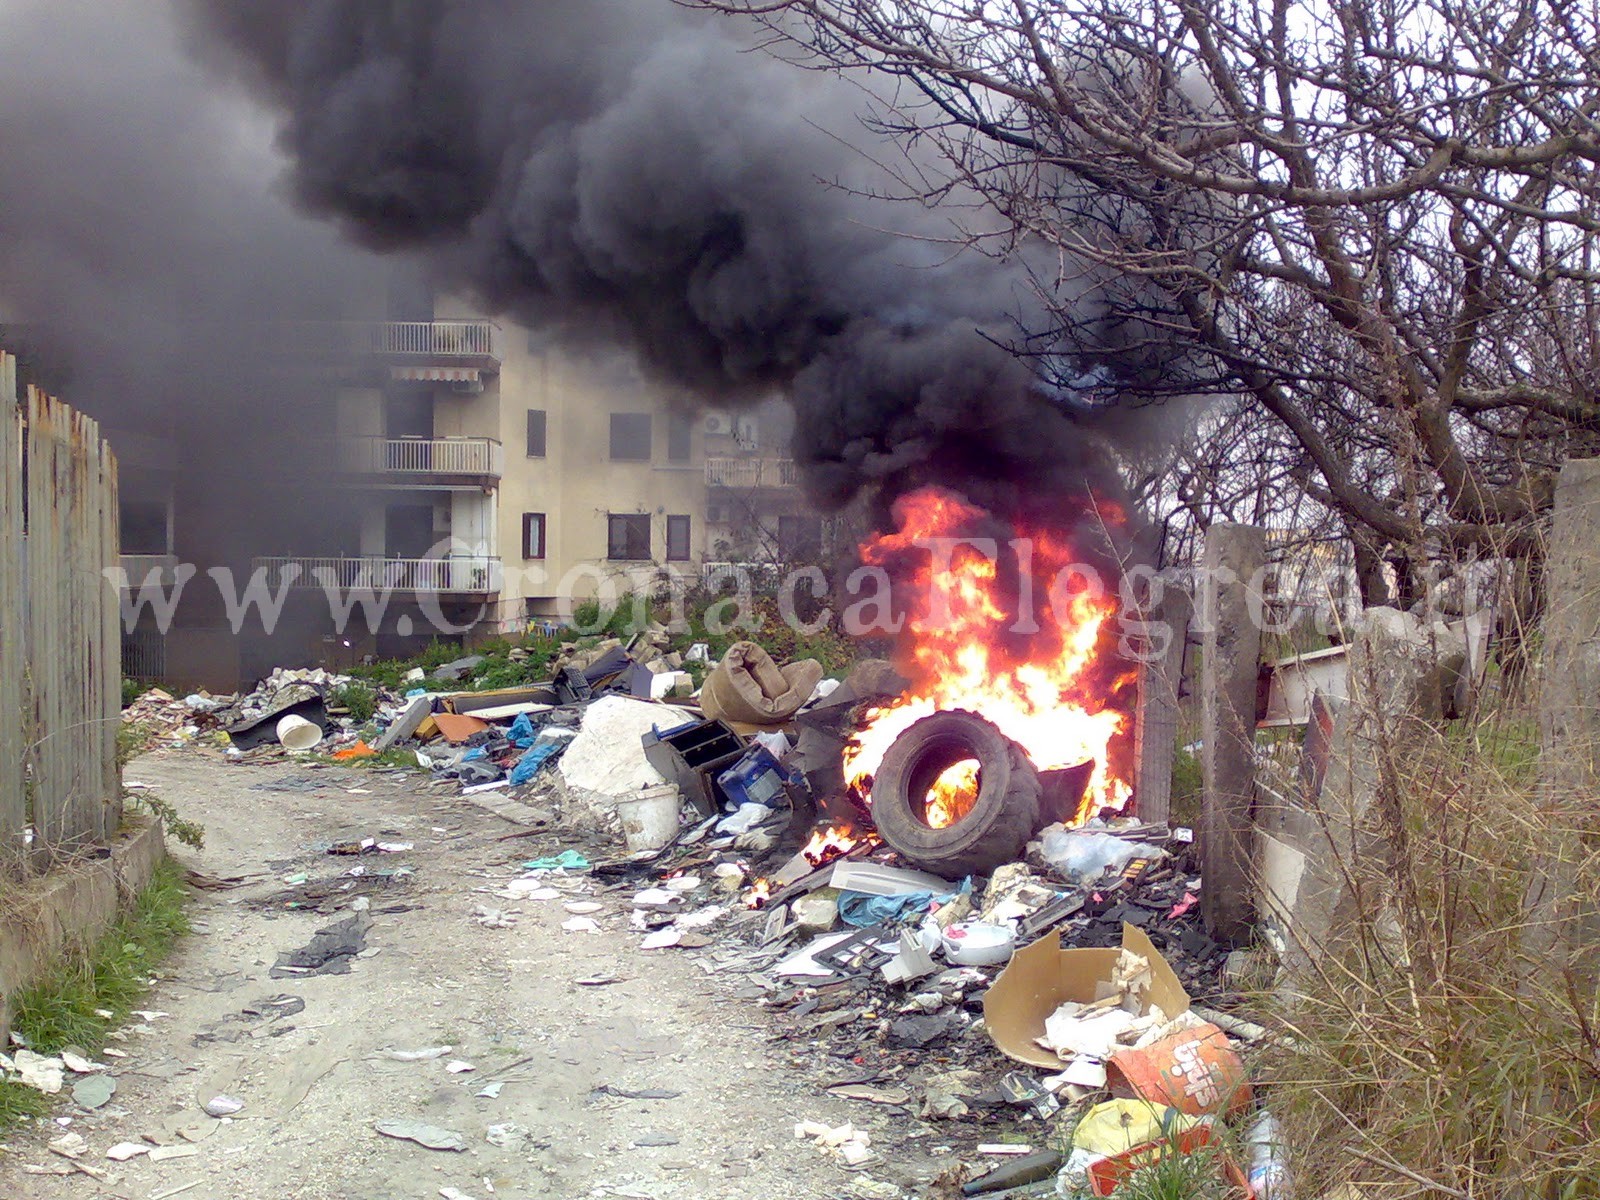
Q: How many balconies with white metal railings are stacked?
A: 3